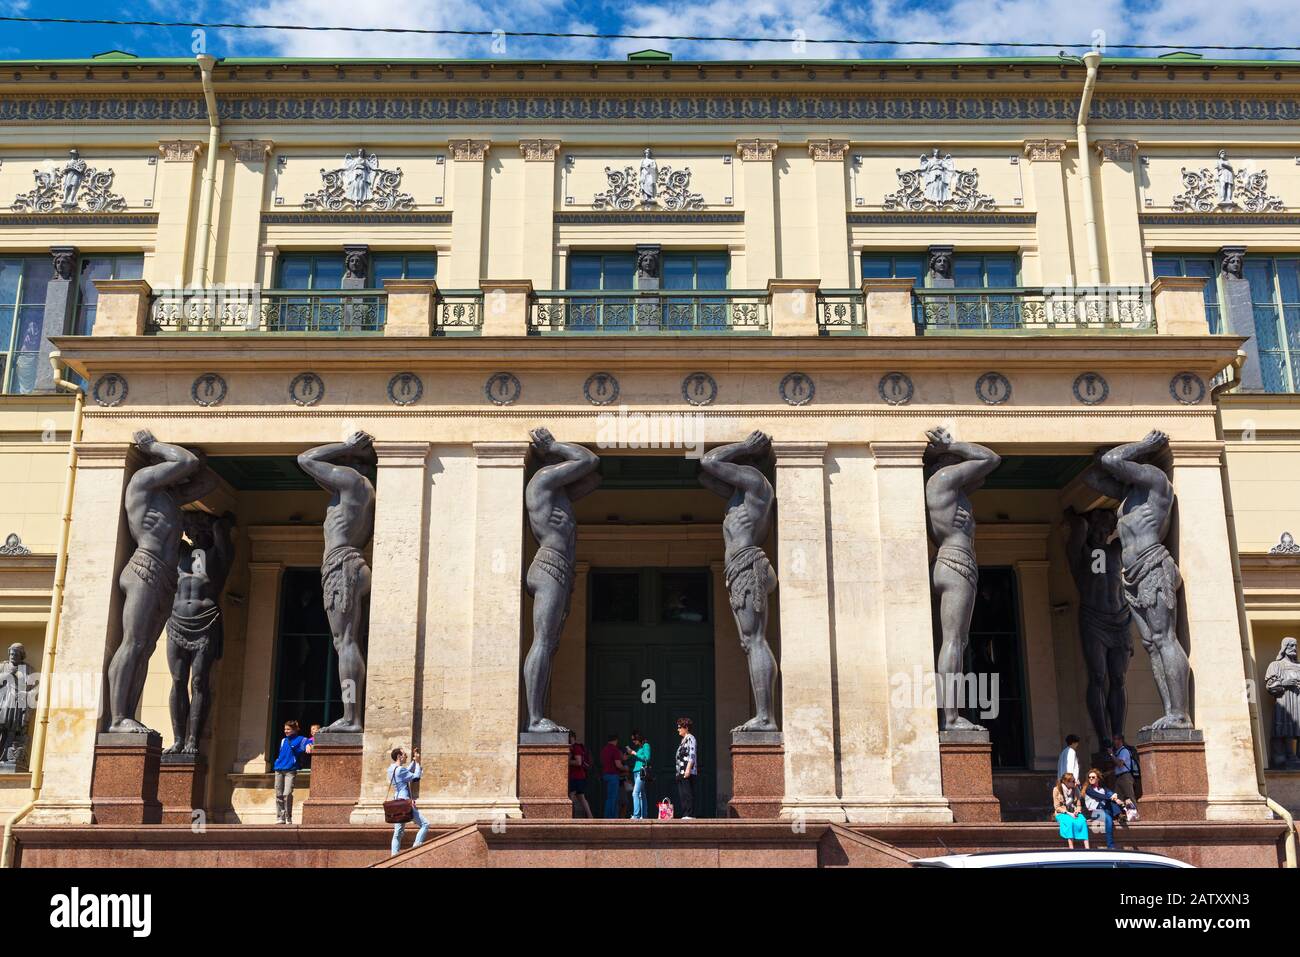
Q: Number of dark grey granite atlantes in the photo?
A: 8